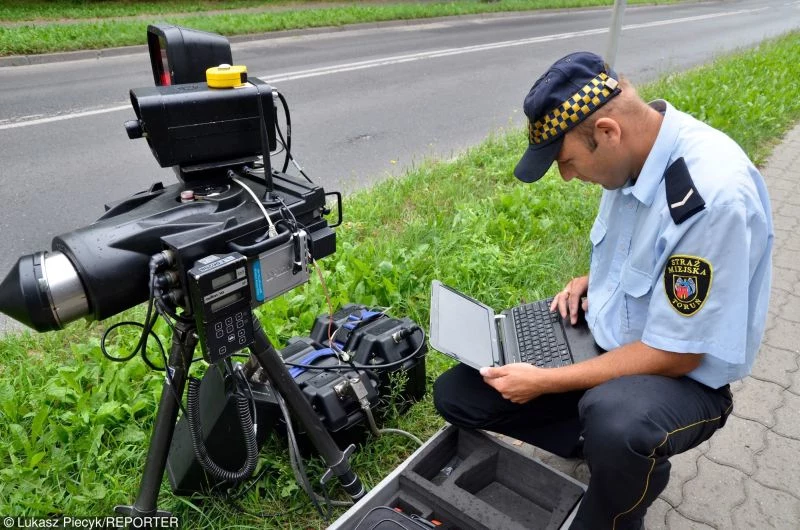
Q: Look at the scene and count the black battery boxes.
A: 2